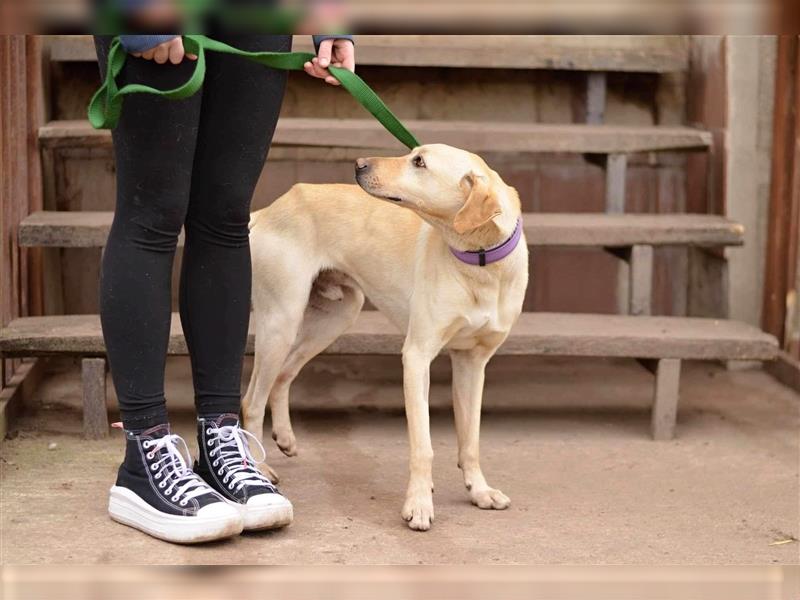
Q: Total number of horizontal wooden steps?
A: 4